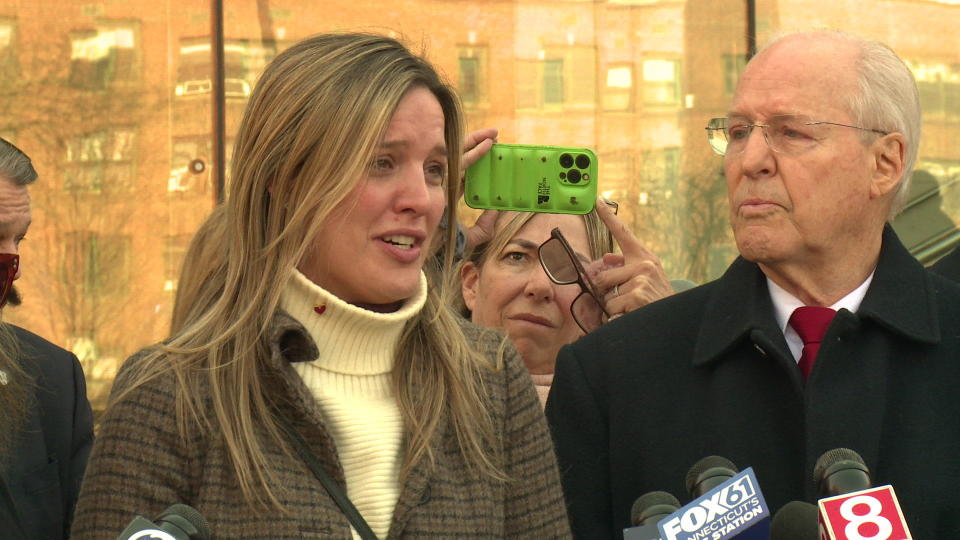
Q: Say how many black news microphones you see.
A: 5